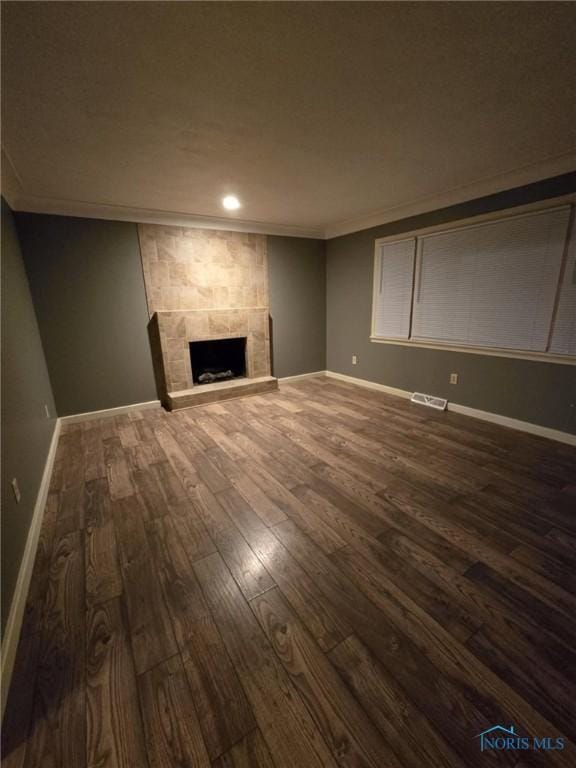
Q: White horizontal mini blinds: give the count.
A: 3